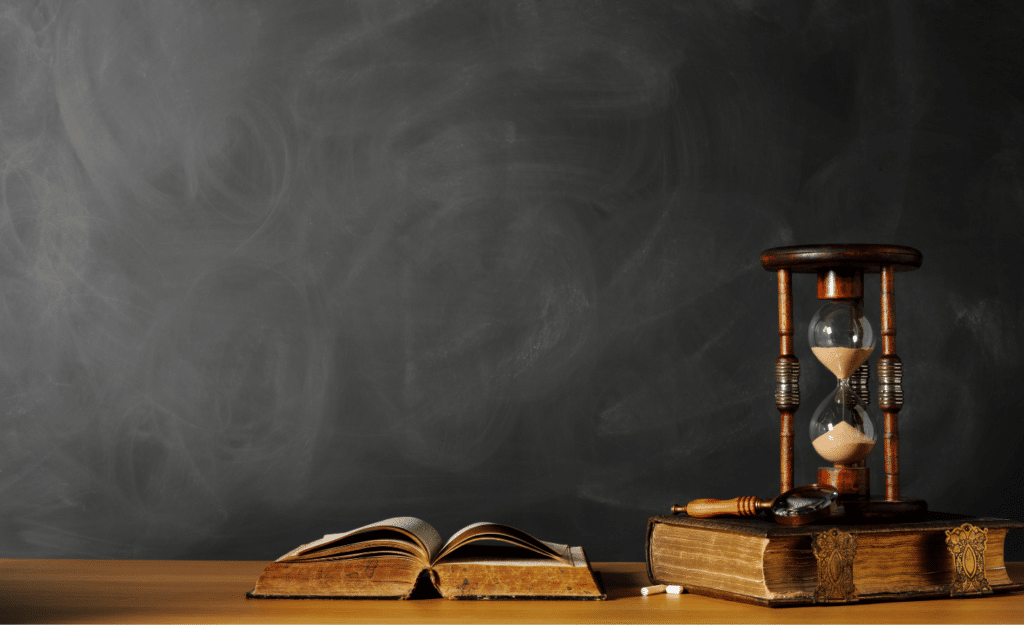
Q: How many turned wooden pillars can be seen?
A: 3